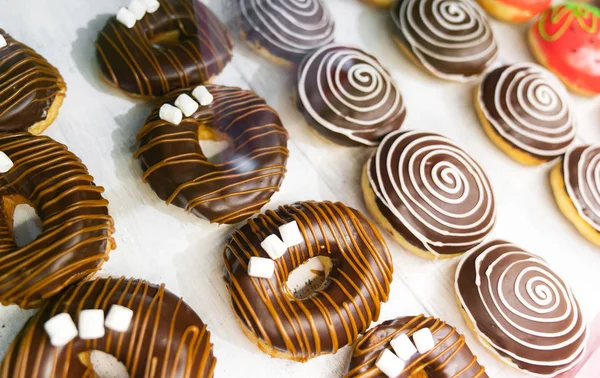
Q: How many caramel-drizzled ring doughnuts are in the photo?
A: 7